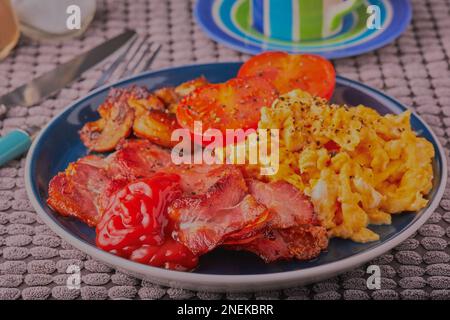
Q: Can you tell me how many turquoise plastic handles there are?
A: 1